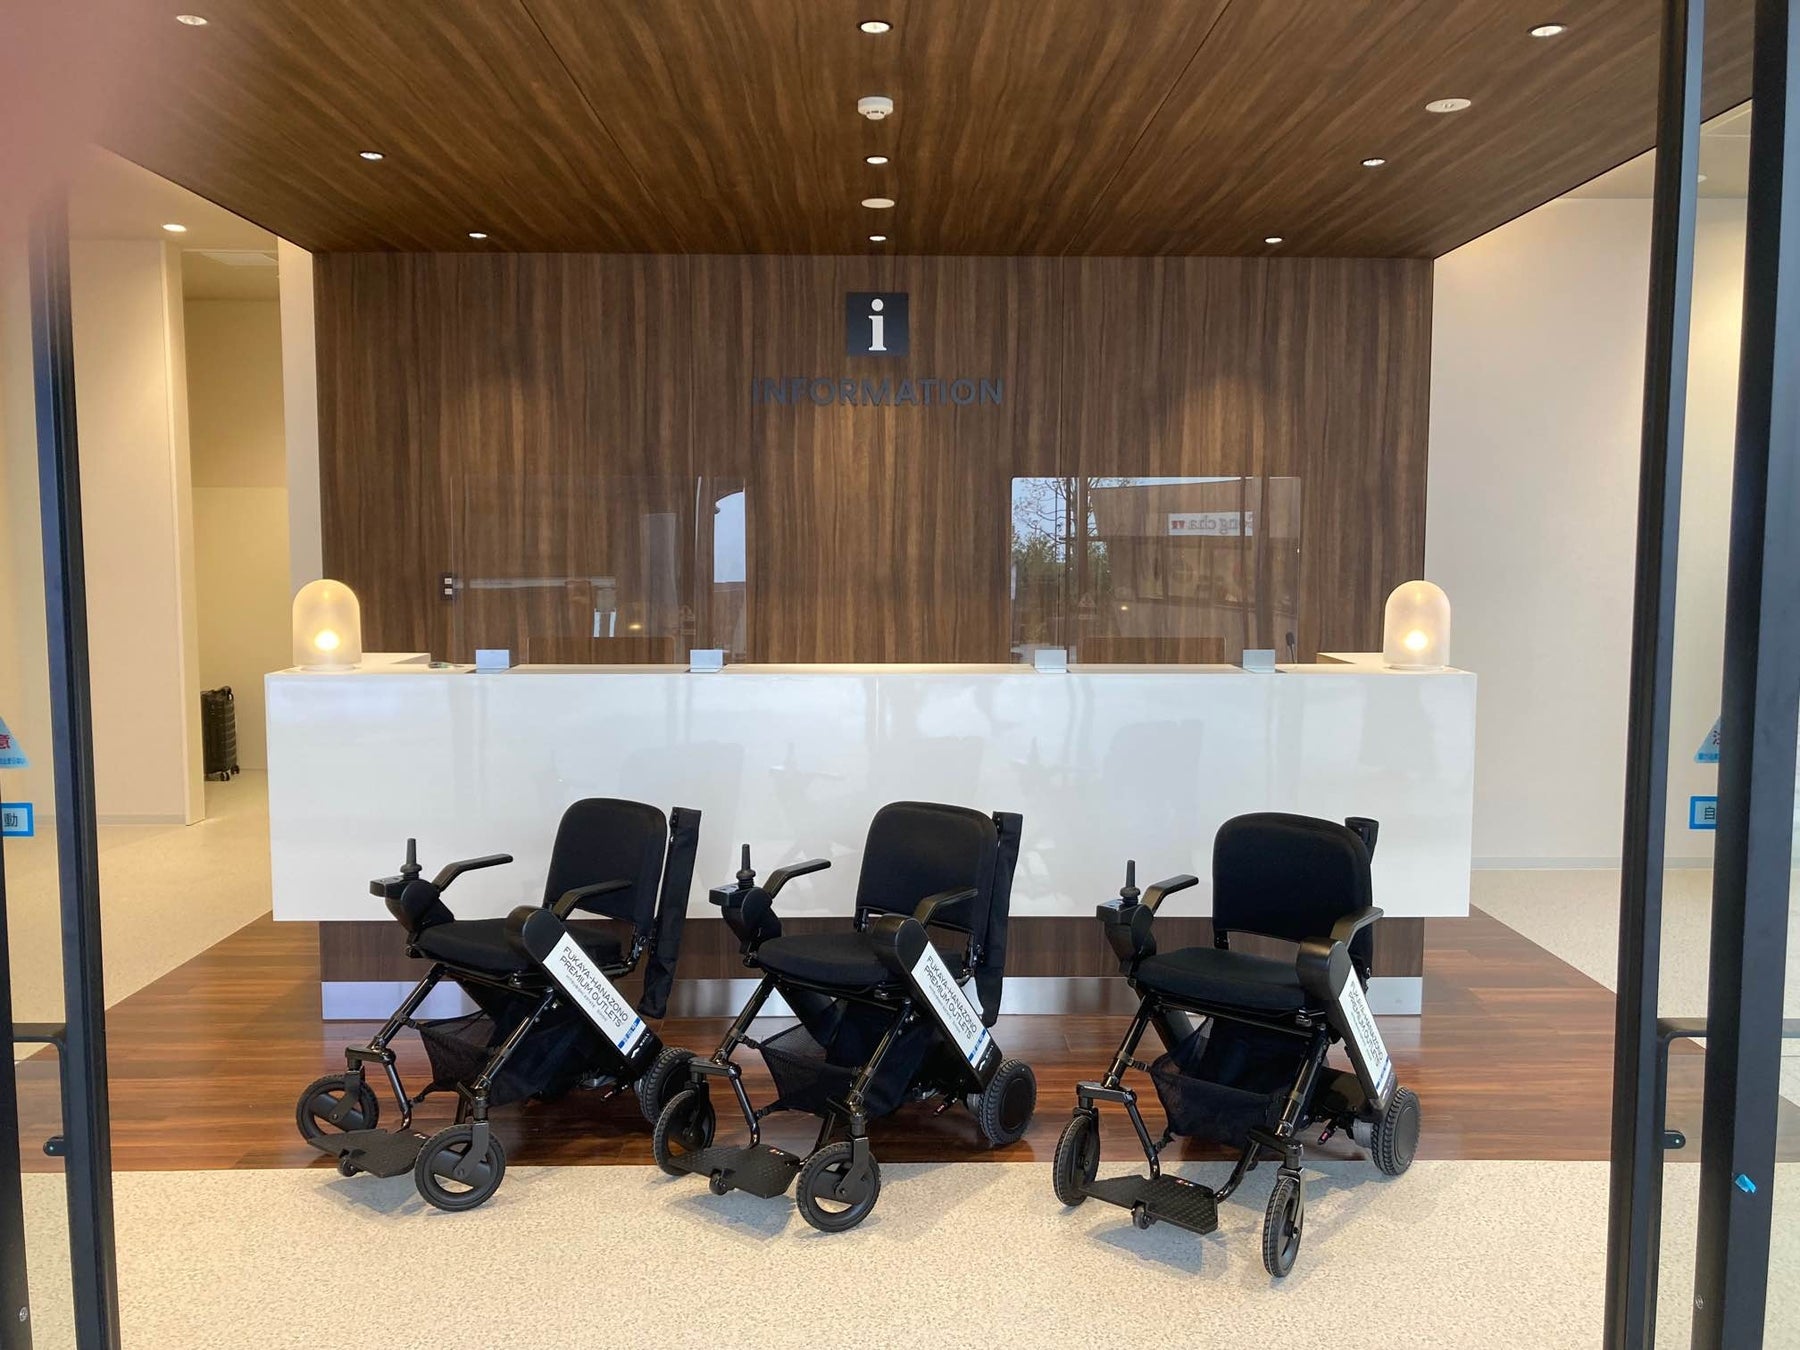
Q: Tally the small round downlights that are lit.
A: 10